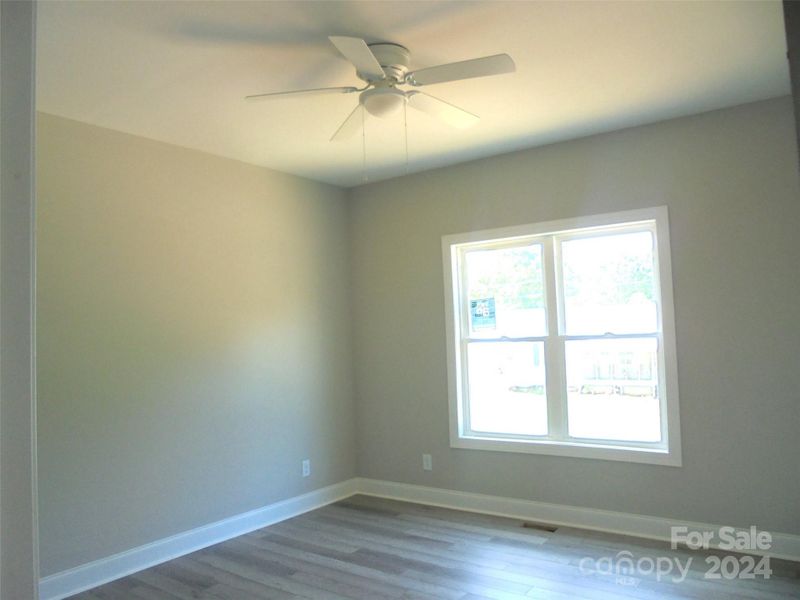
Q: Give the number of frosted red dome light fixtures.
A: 0